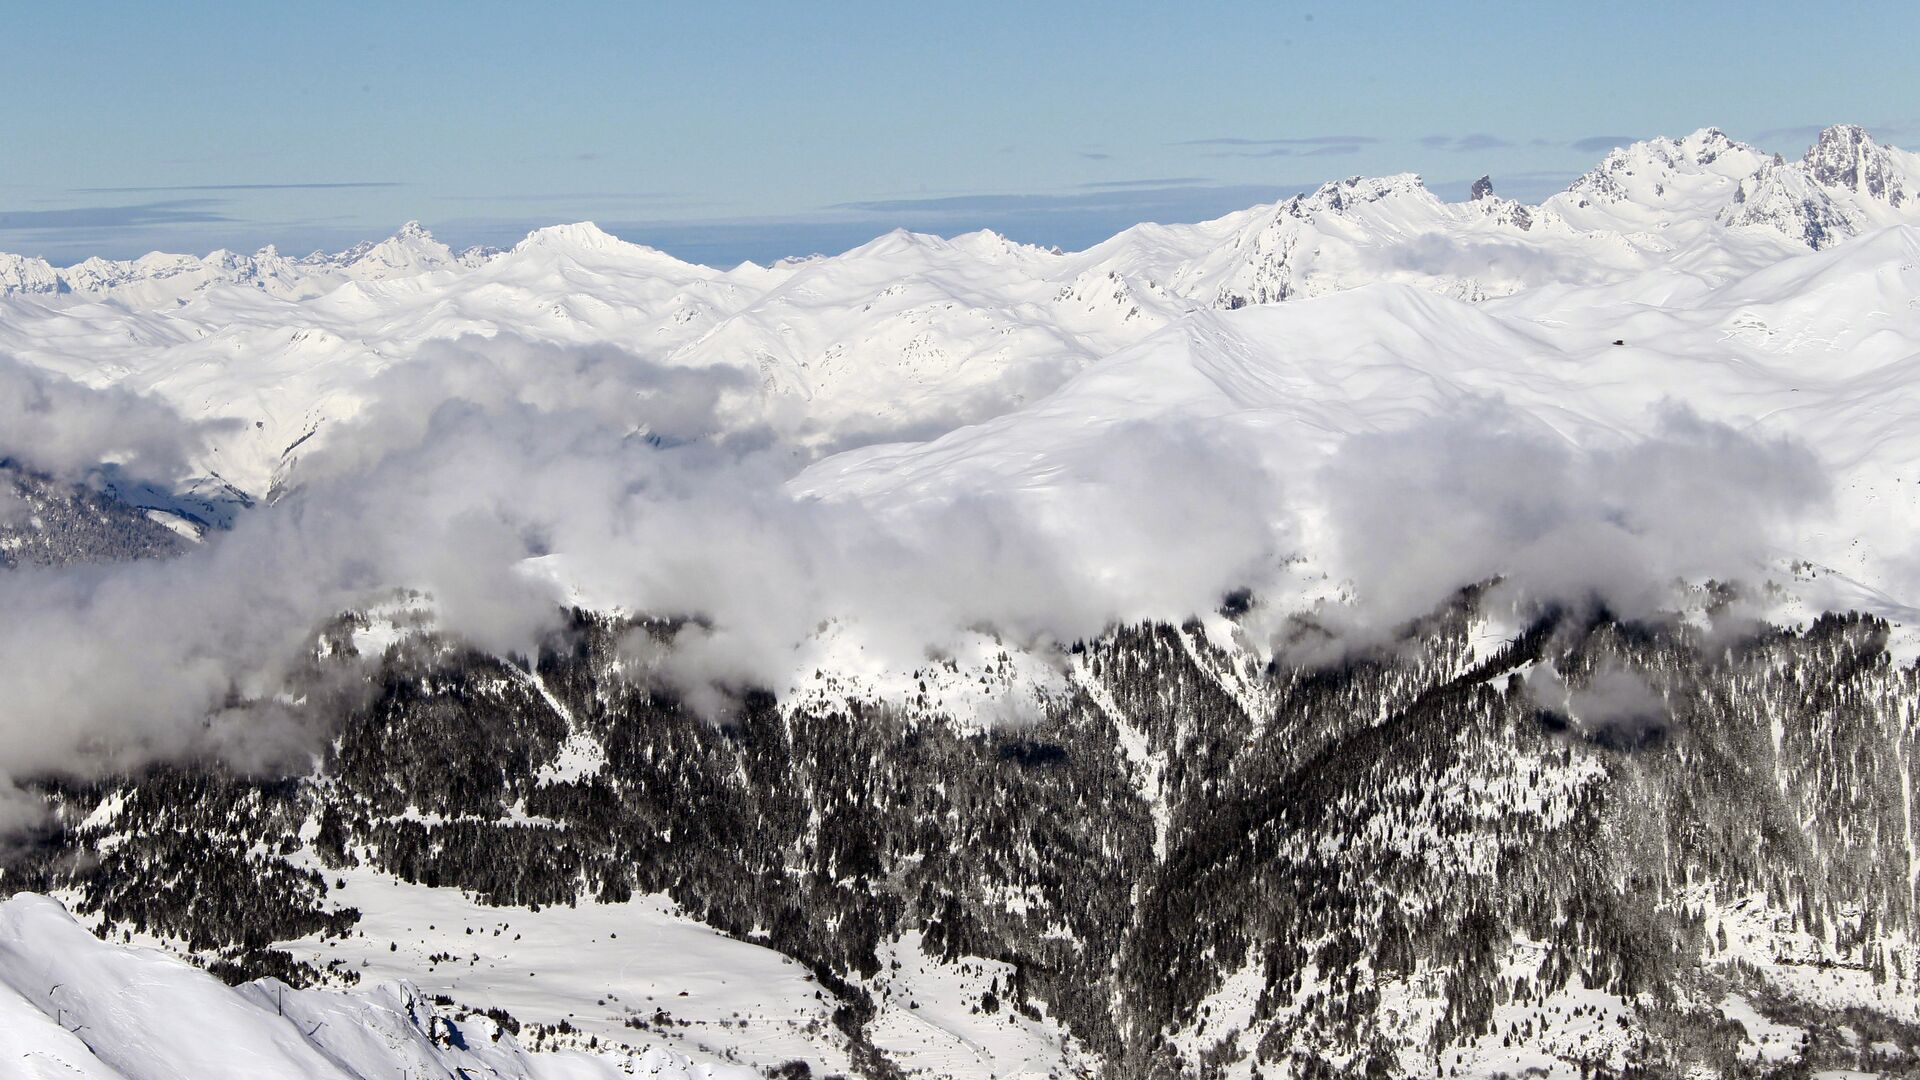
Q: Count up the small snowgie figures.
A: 0